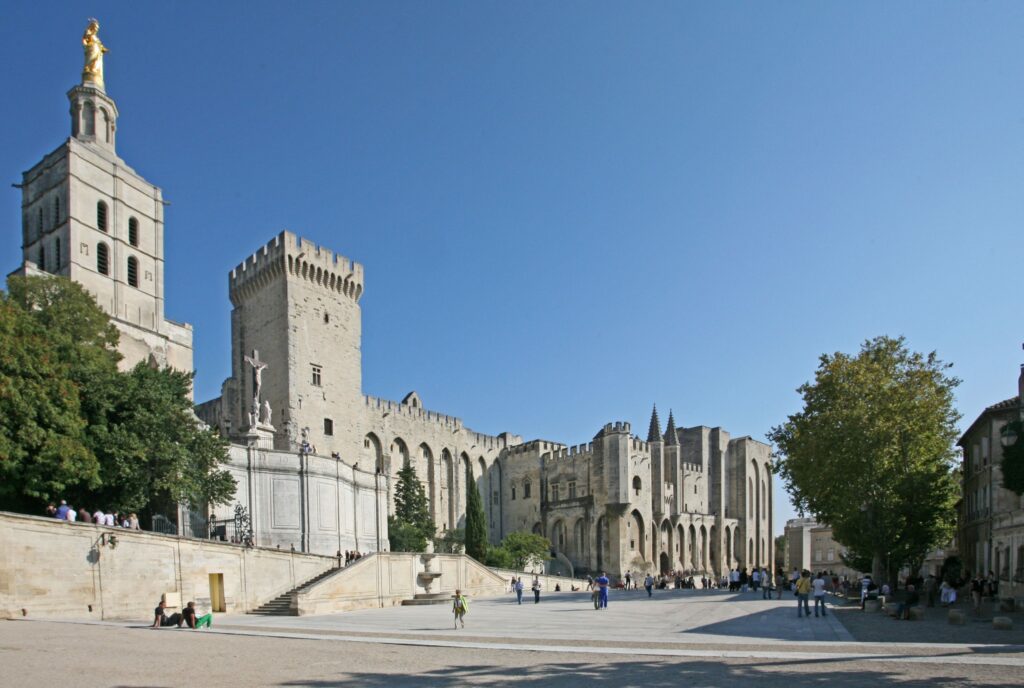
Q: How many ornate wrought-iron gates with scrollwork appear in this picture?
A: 1